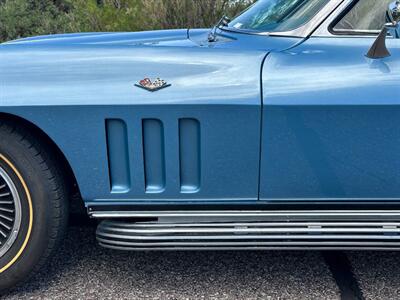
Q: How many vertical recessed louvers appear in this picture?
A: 3